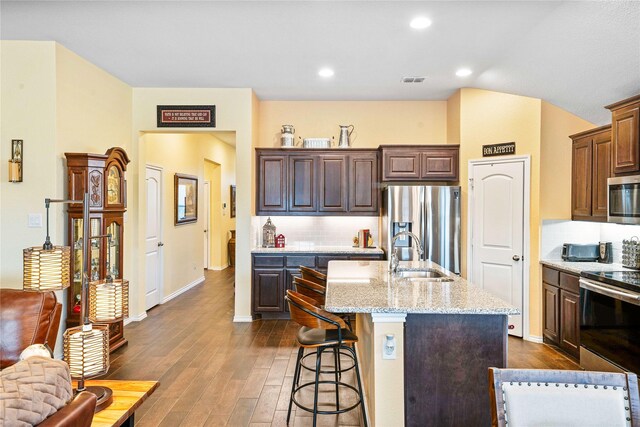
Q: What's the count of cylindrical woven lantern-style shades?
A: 3